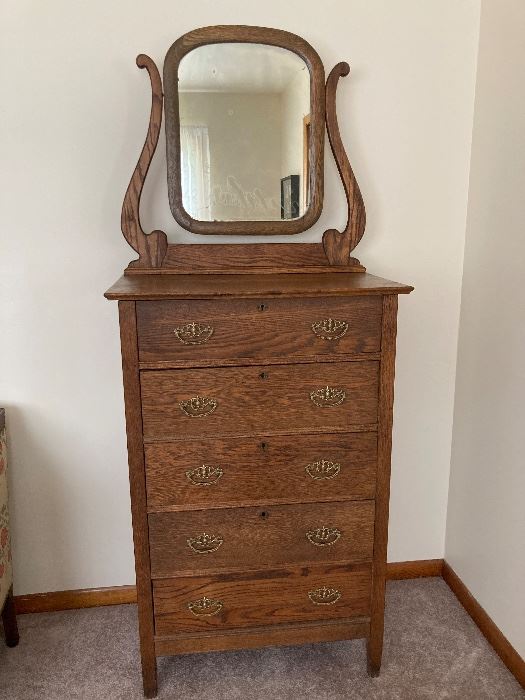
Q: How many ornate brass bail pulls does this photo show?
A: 10